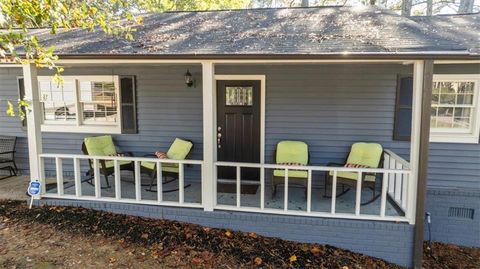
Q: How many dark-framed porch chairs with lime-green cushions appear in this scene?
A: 4